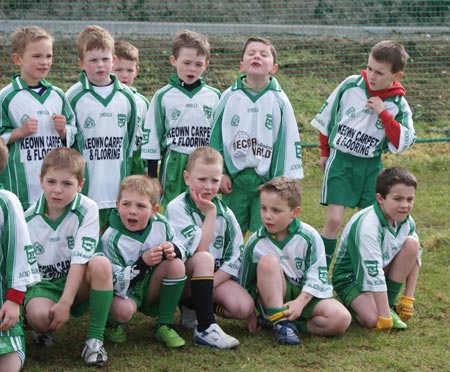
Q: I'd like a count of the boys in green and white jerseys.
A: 12